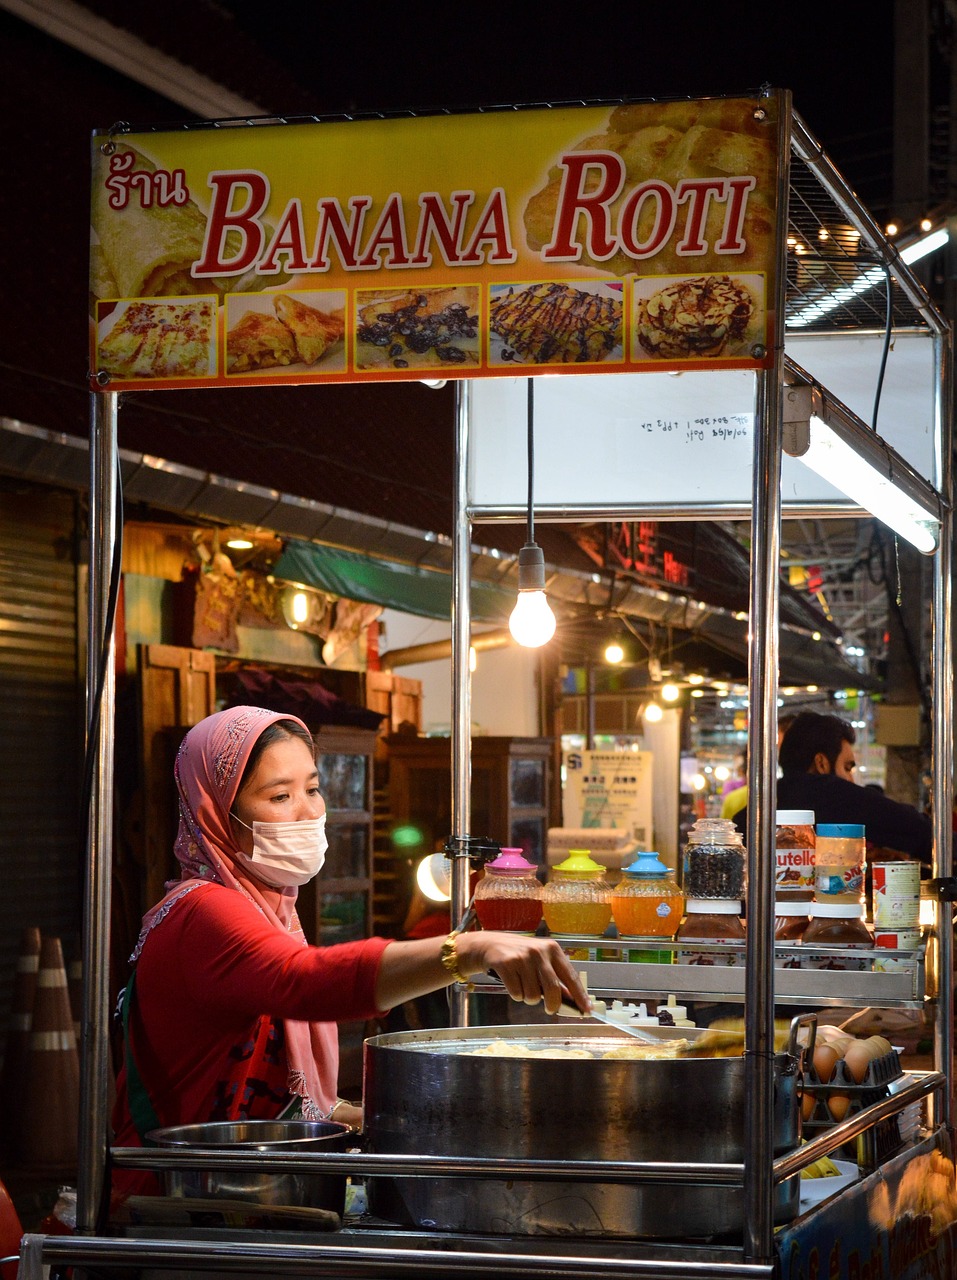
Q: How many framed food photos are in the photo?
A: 5